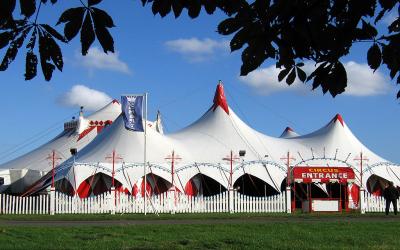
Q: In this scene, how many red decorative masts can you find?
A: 6